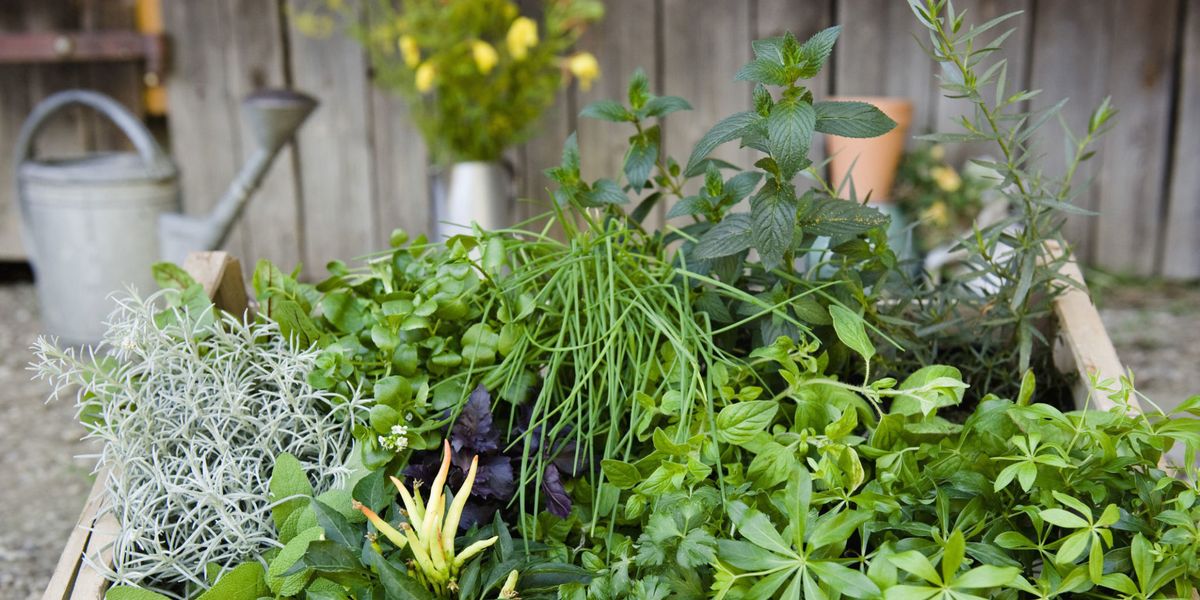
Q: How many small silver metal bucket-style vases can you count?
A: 1